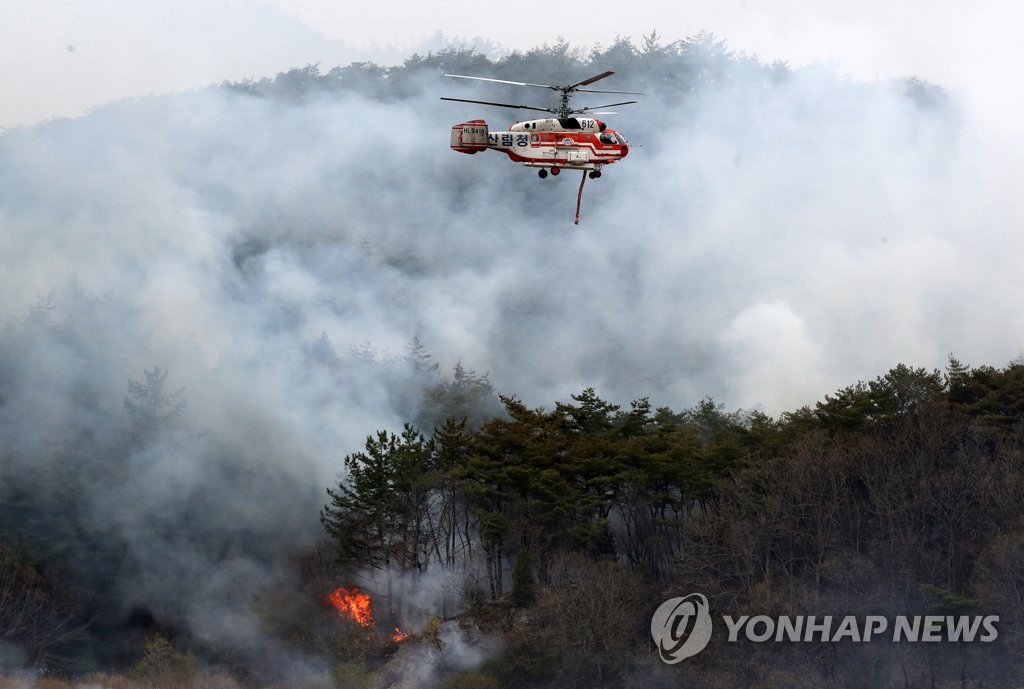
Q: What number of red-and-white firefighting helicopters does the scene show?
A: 1